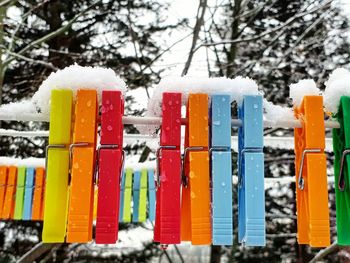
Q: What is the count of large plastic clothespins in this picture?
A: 9